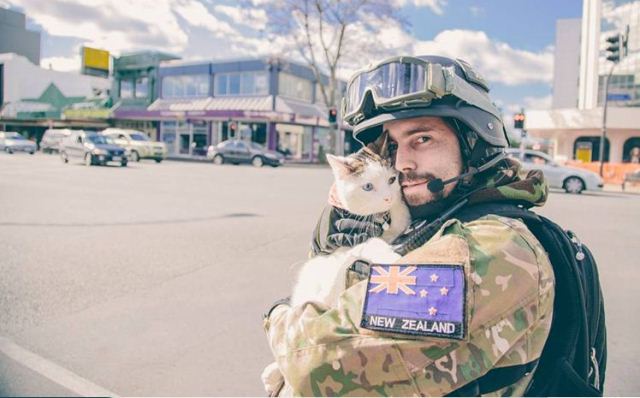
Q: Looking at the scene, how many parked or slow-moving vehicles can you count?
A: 6